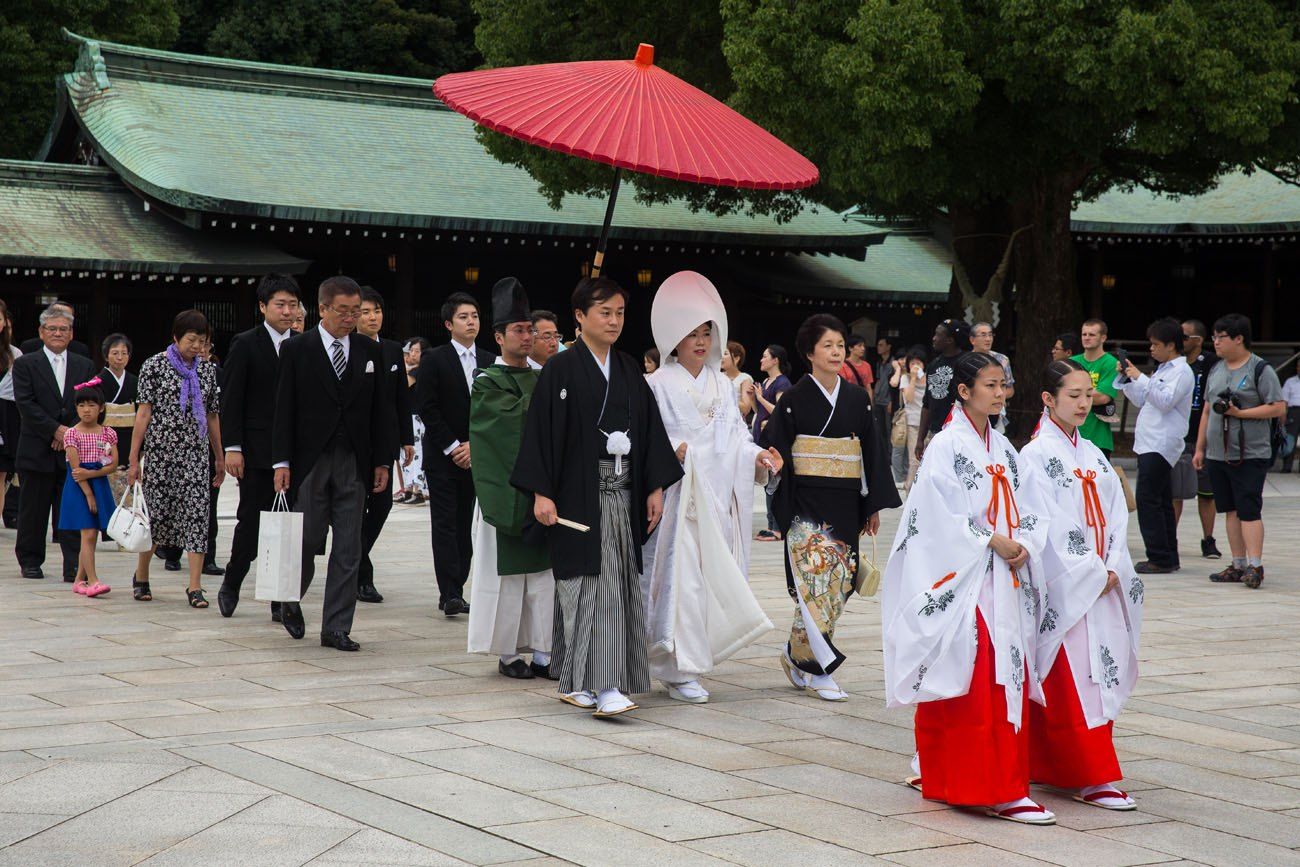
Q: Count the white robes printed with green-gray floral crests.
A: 2